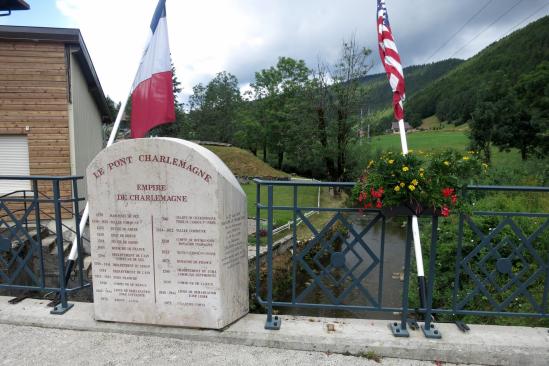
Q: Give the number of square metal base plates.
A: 4